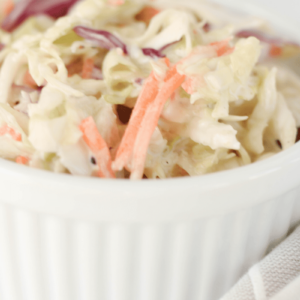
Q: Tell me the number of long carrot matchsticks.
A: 3